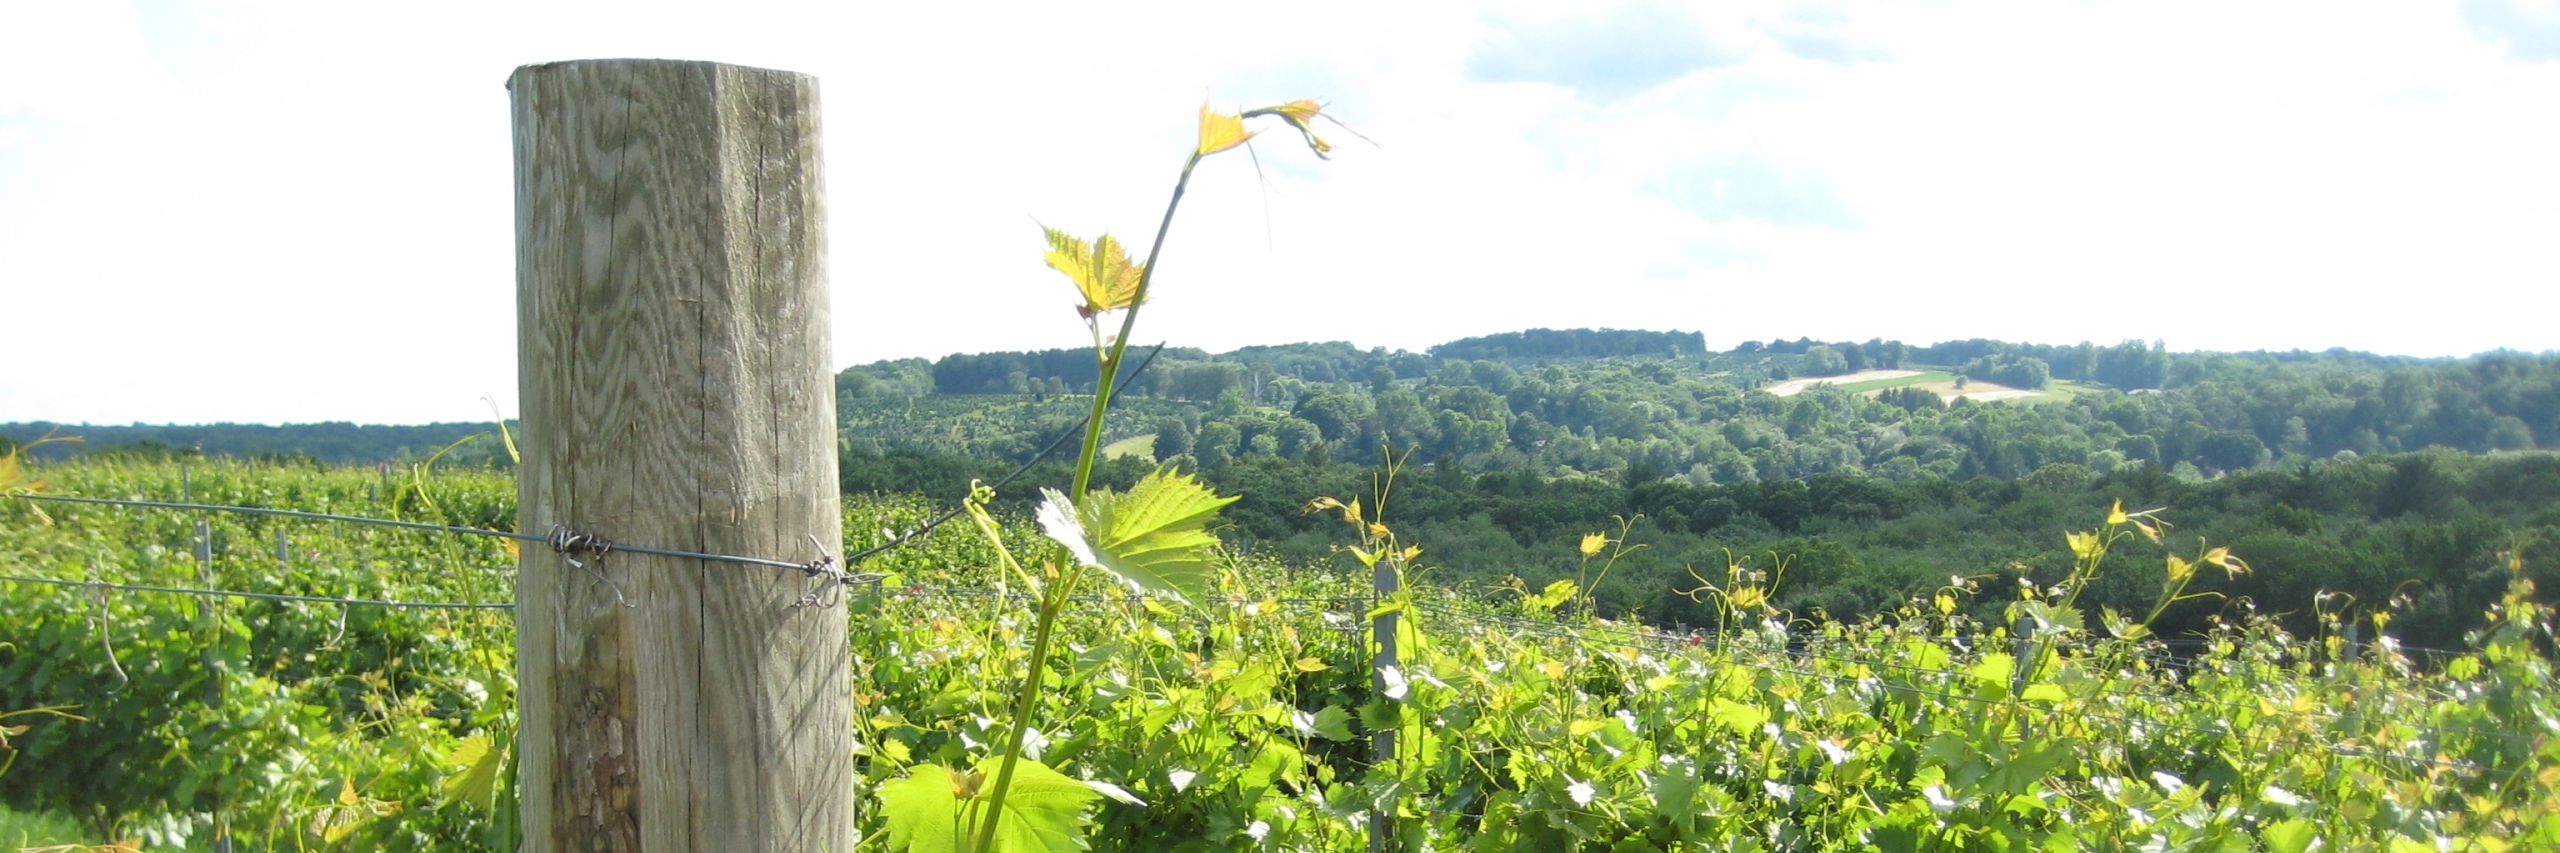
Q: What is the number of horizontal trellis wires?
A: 2